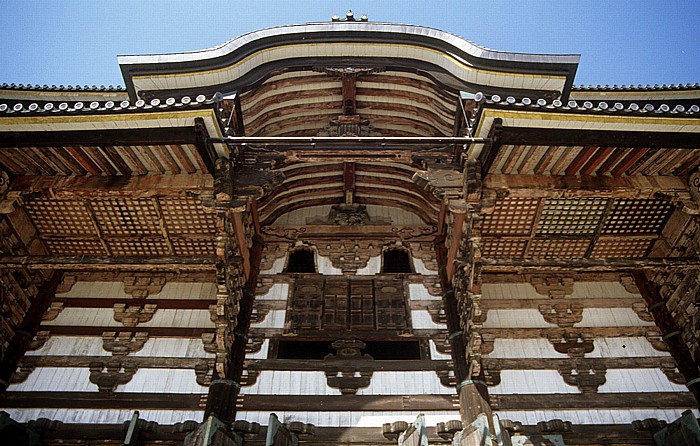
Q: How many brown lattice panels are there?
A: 12